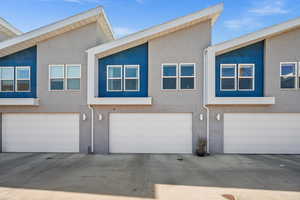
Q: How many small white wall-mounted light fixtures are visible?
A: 4